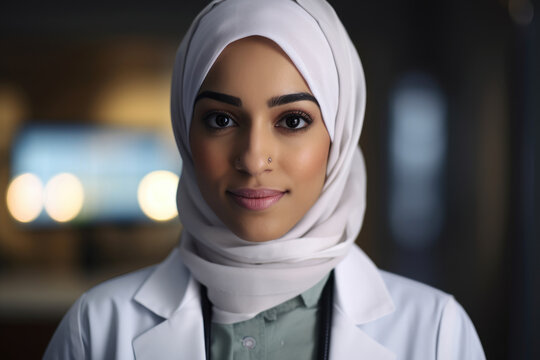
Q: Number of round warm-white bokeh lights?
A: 3